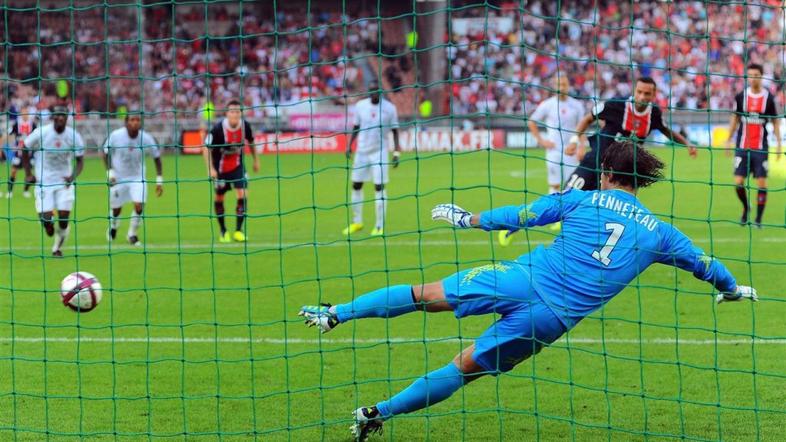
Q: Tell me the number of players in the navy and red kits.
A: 4